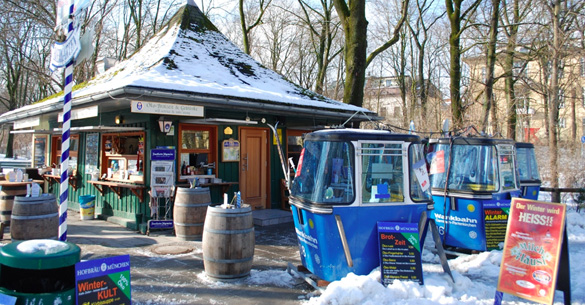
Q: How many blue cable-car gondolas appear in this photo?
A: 3